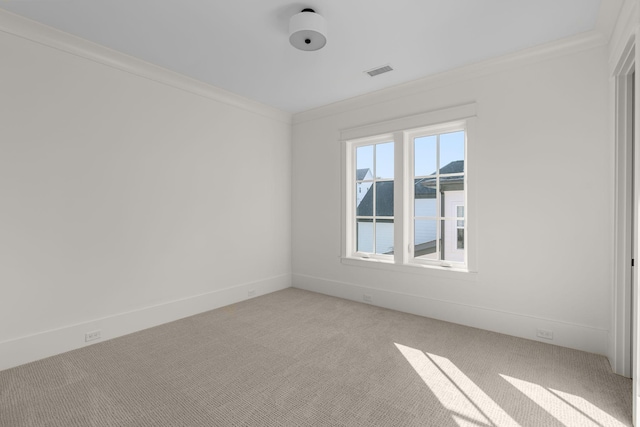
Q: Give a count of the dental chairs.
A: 0